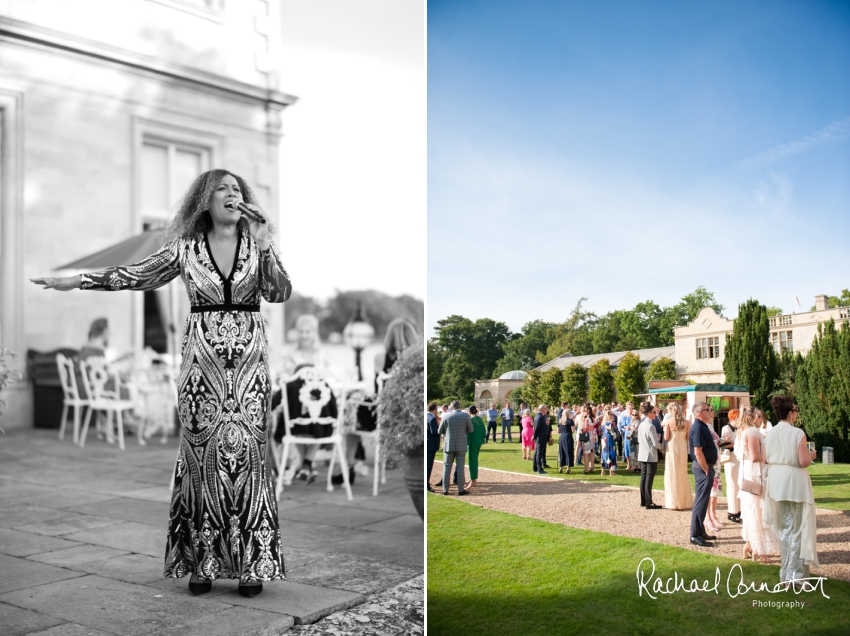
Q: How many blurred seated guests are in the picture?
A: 3